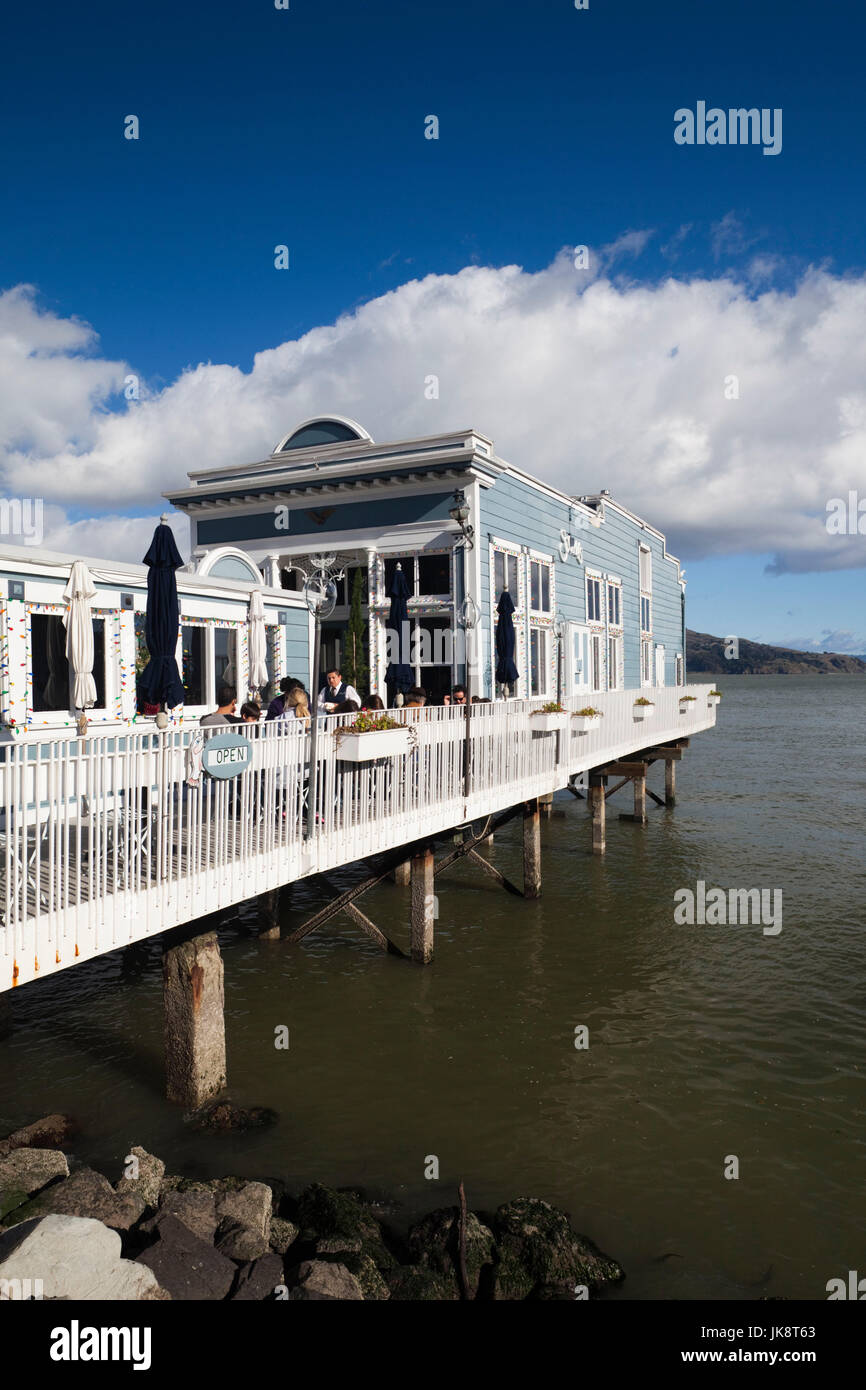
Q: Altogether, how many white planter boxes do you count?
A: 6